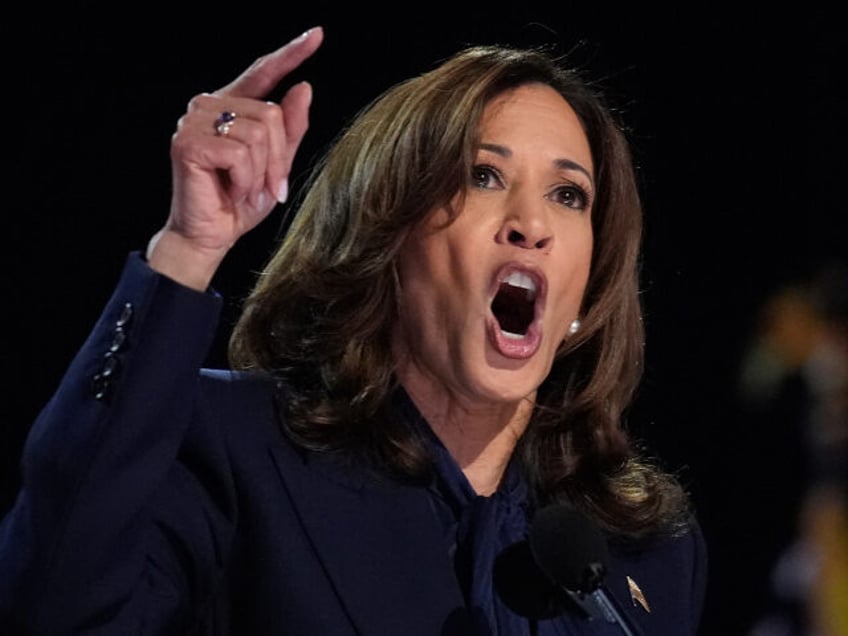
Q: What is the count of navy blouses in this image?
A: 1